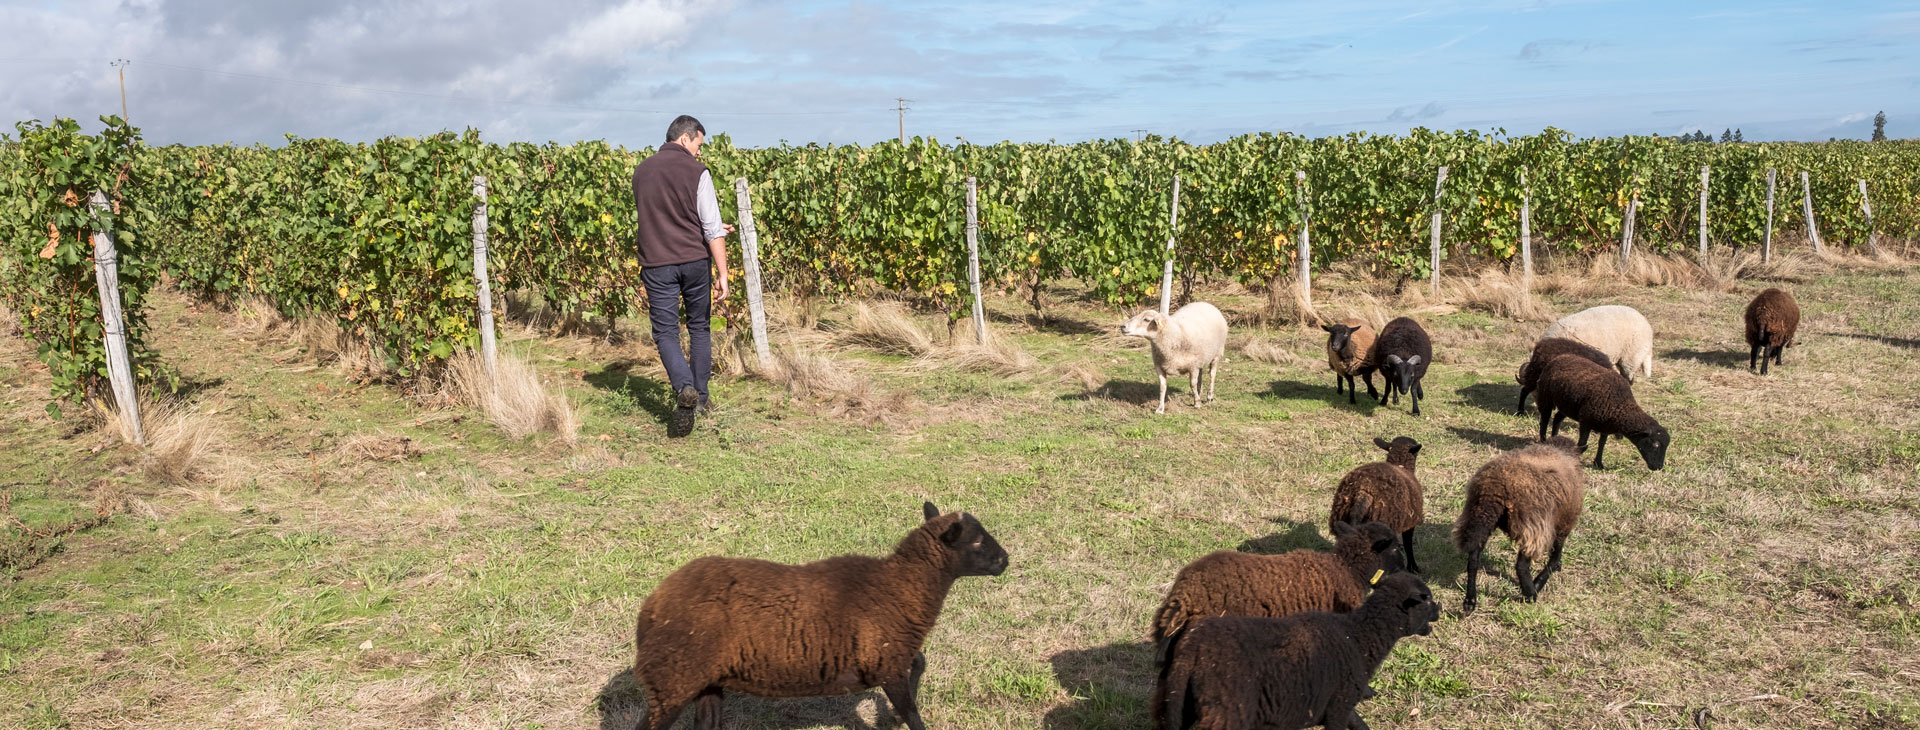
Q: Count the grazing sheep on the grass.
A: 12